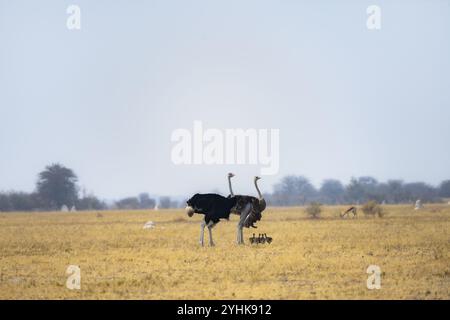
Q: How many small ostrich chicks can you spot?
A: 4